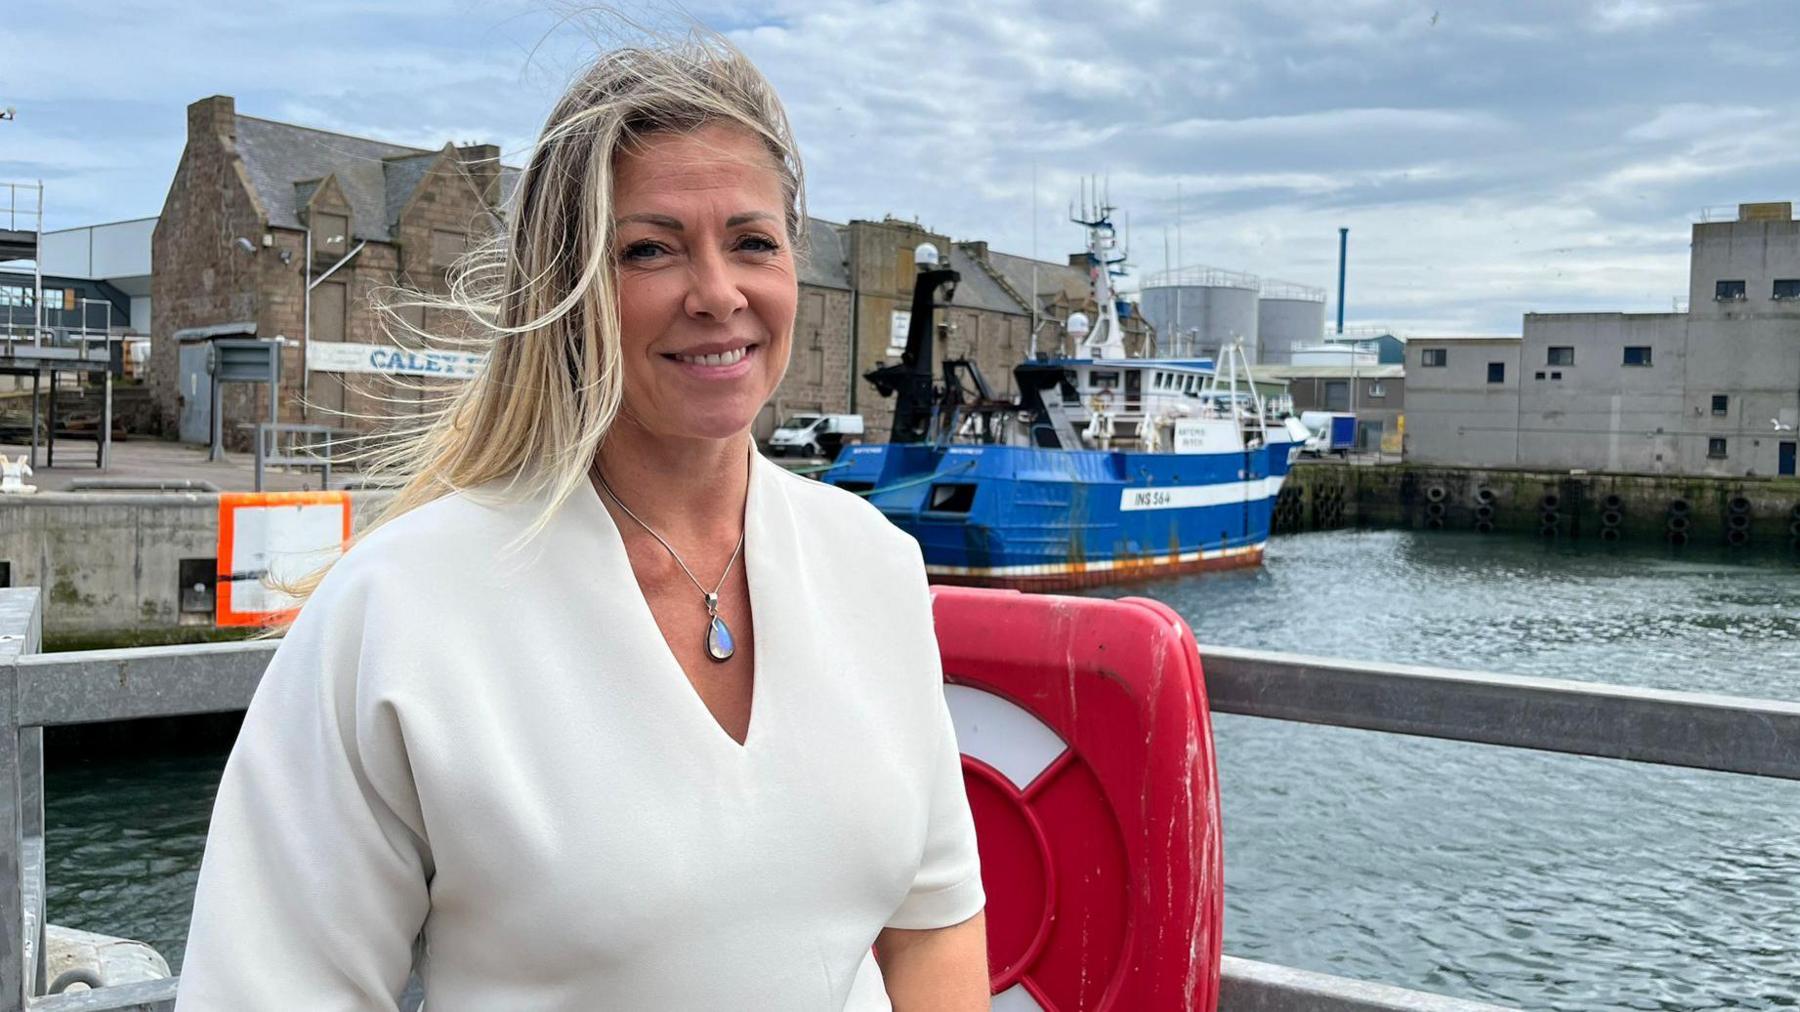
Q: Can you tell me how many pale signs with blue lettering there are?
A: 1